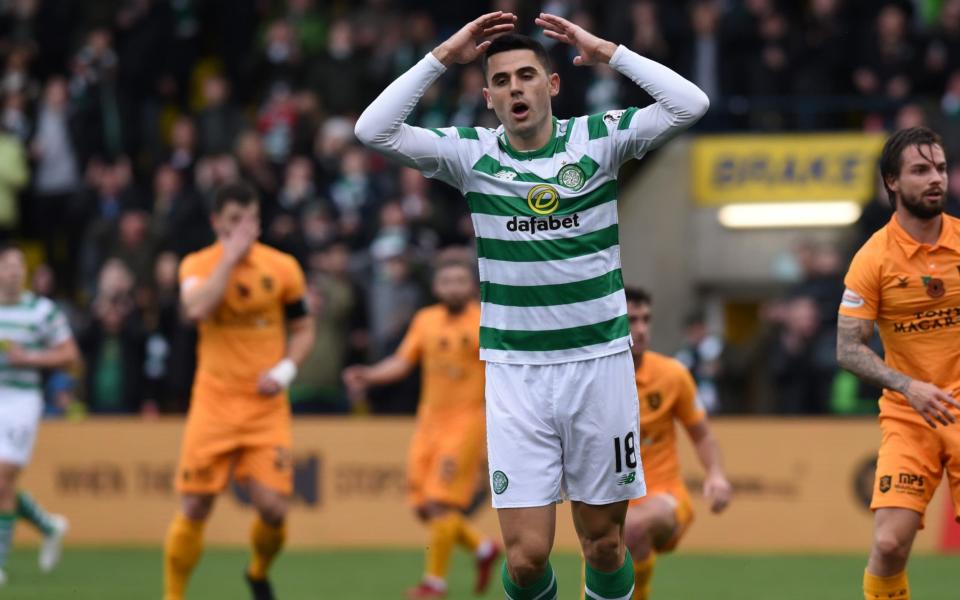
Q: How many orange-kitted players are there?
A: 4